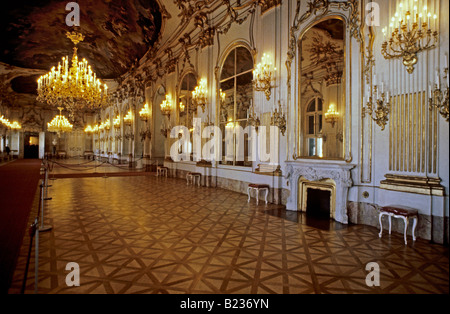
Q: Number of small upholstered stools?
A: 4